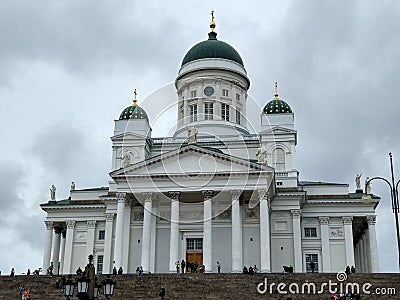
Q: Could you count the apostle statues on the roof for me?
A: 7